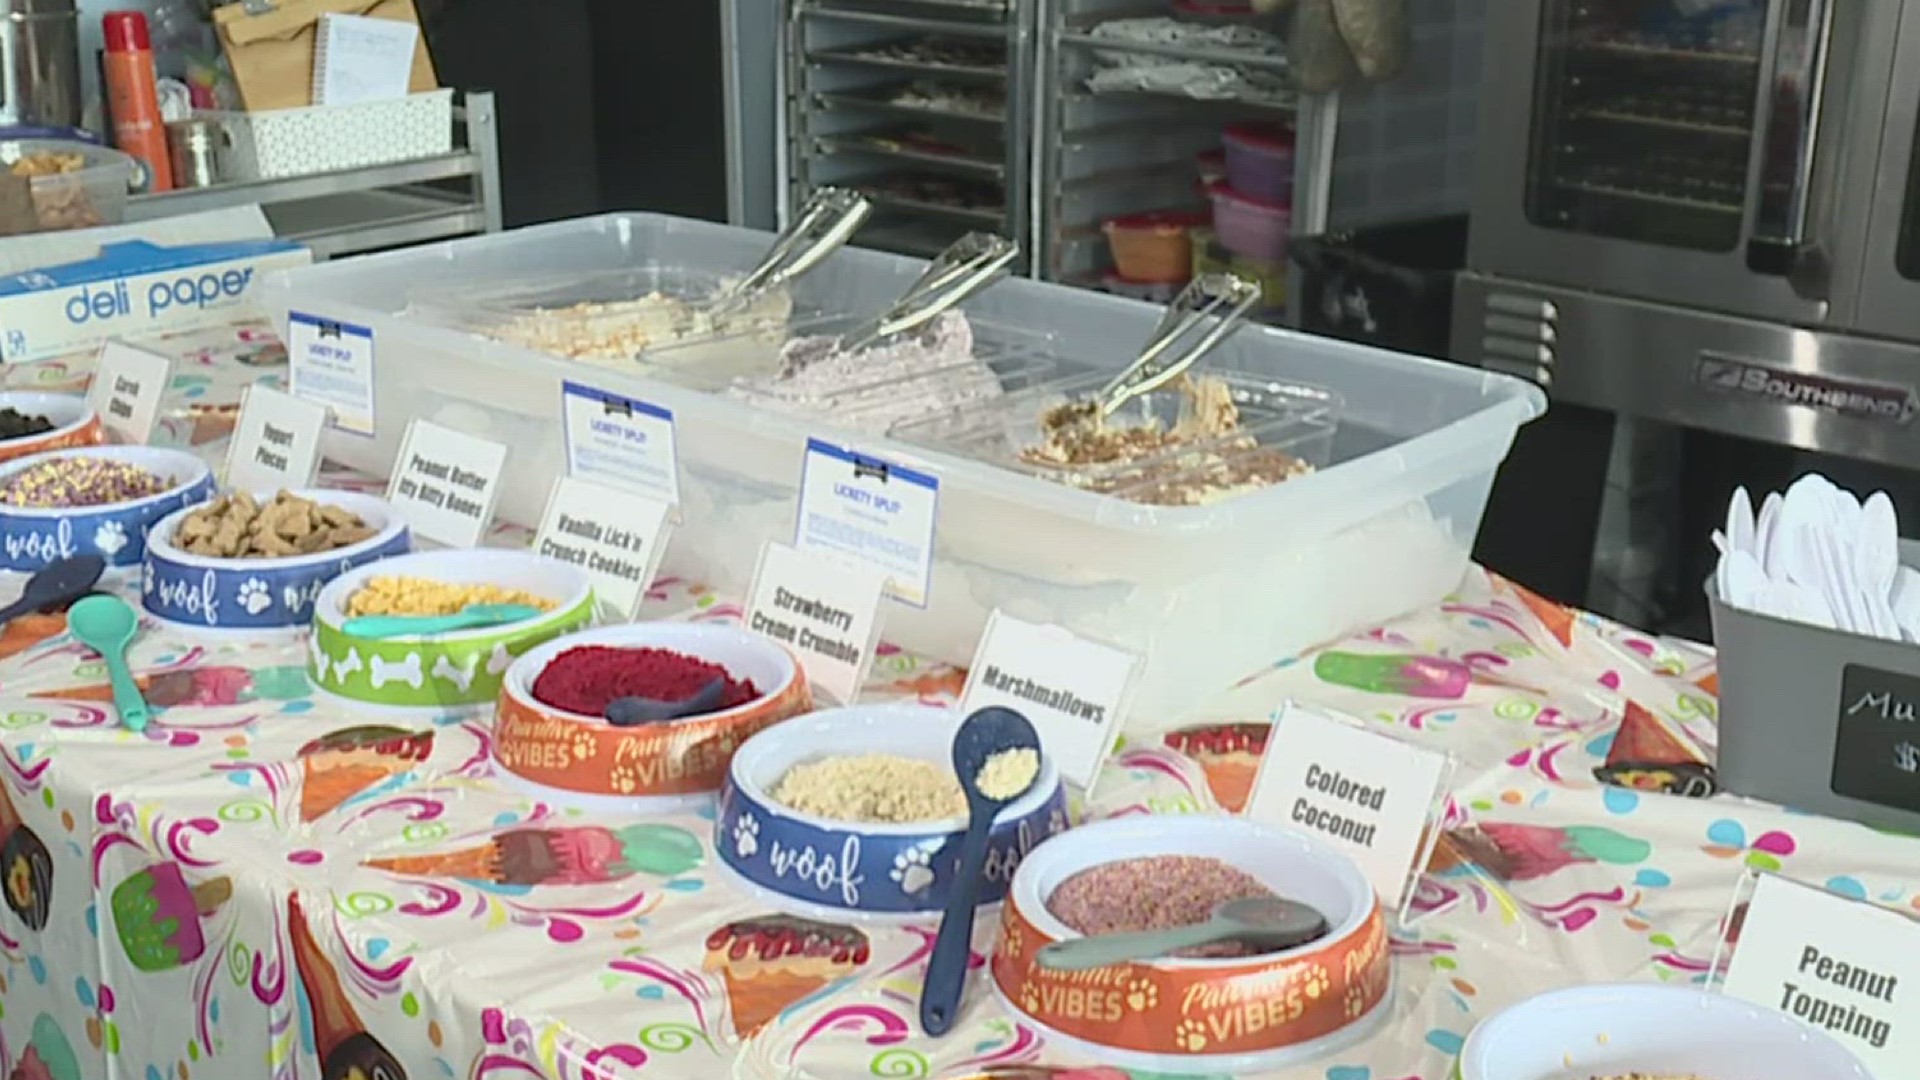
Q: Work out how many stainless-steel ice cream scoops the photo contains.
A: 3